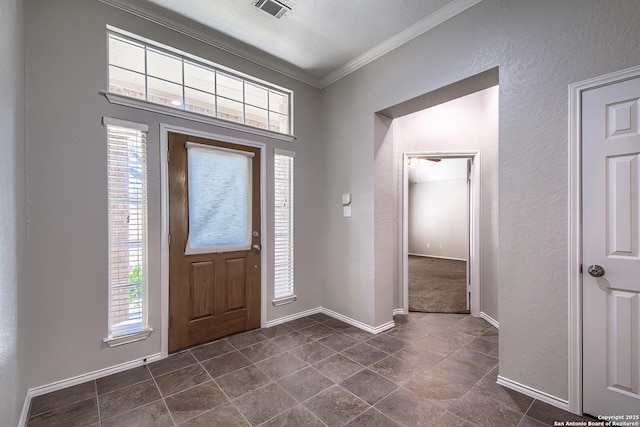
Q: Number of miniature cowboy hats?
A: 0